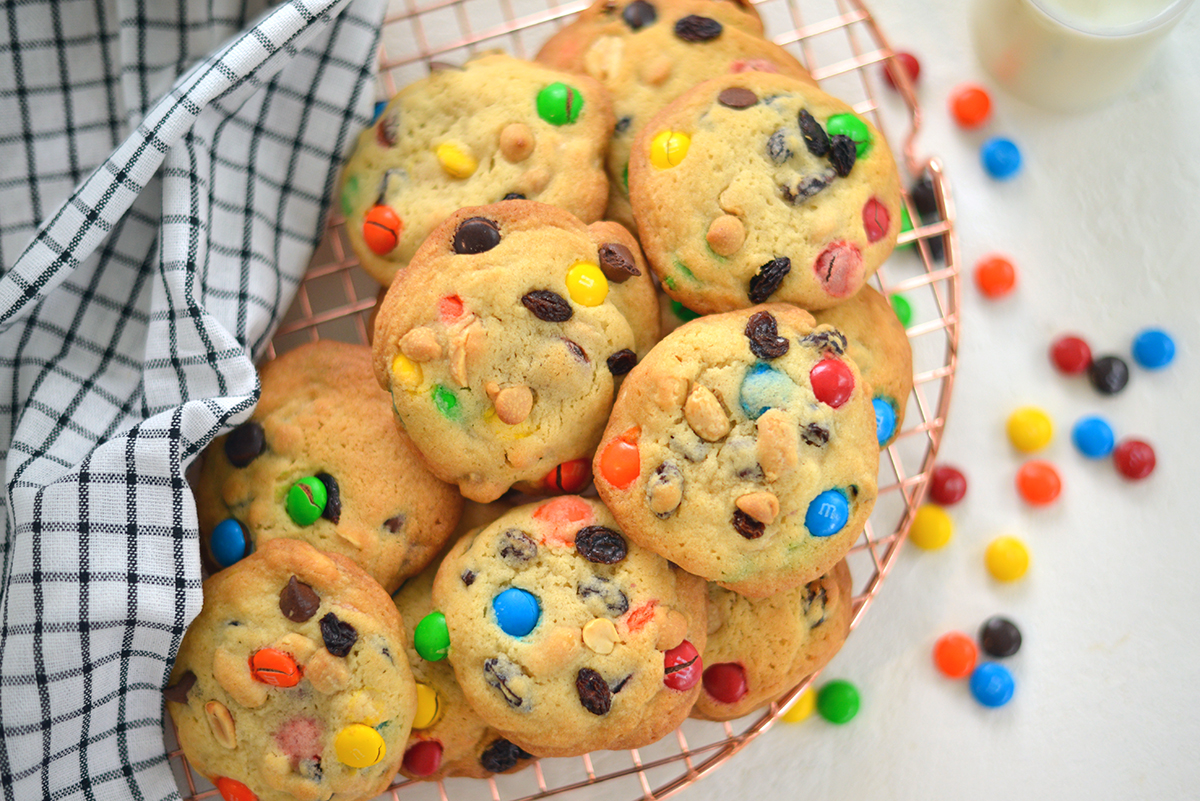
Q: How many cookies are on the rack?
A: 11